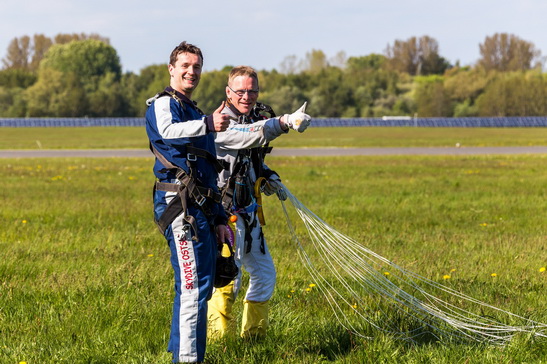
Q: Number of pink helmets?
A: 0